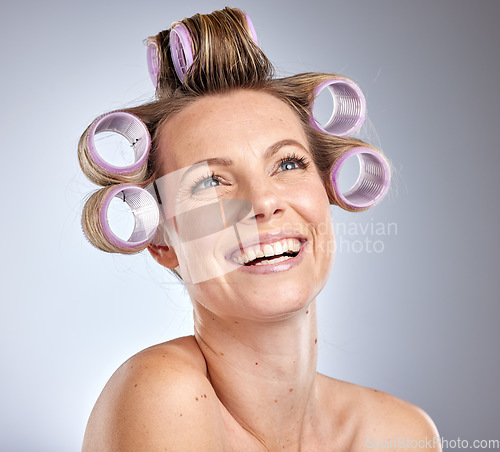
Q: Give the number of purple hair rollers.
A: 6